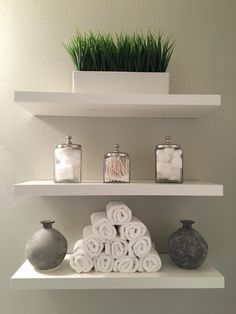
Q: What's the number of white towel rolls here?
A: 10